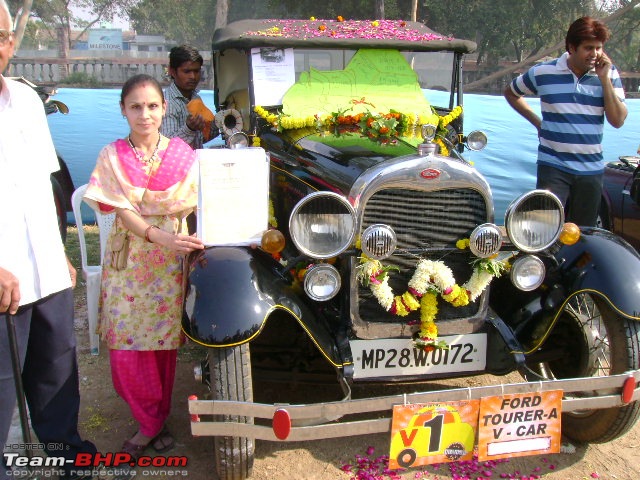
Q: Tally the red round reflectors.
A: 2